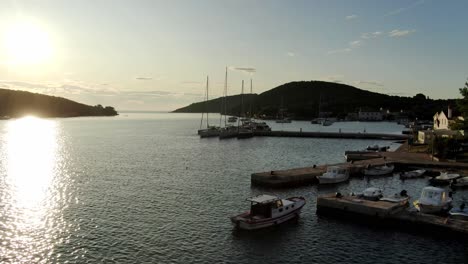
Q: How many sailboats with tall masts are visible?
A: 4